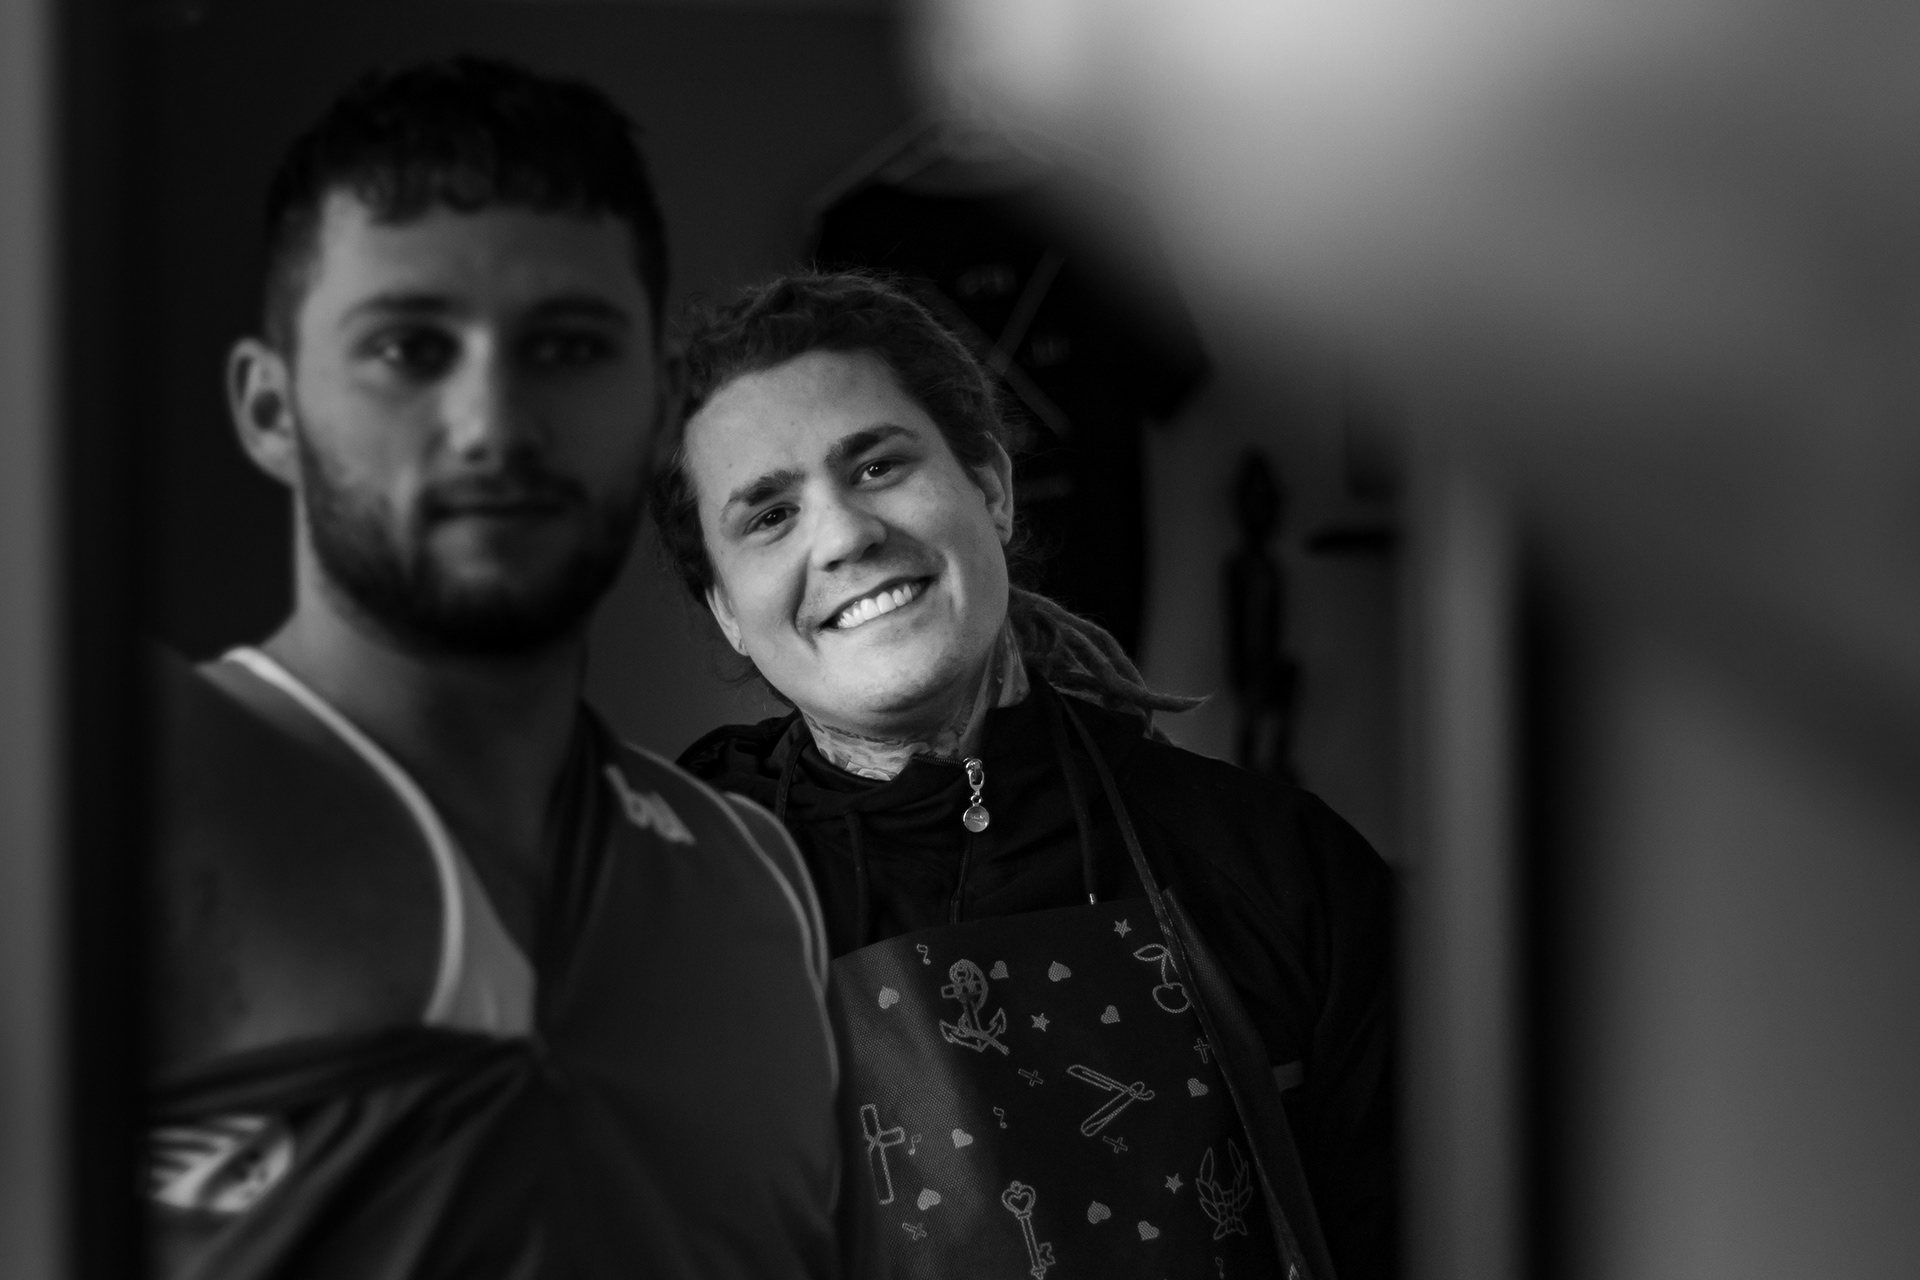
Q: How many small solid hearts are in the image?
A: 9